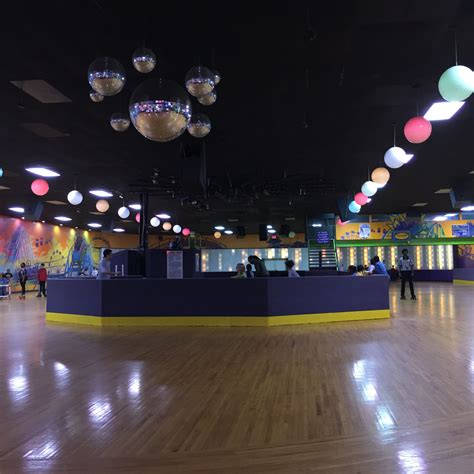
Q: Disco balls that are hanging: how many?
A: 9